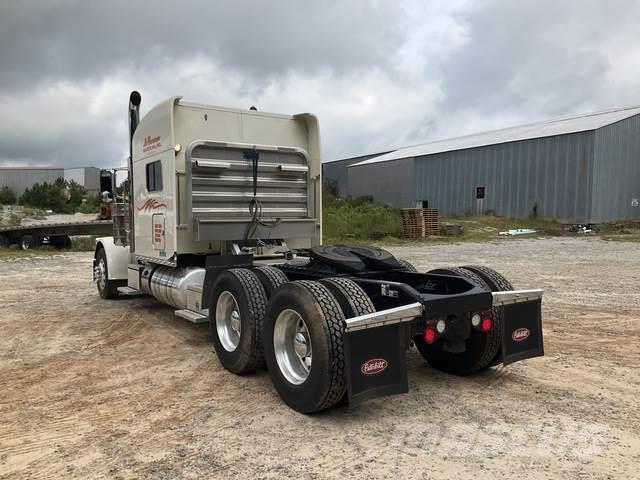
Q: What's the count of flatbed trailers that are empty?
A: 1